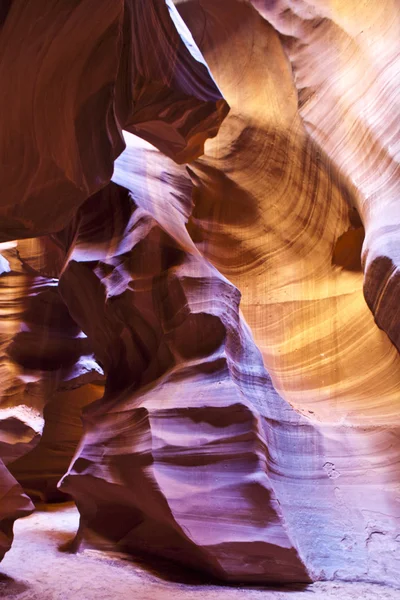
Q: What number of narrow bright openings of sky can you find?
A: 2